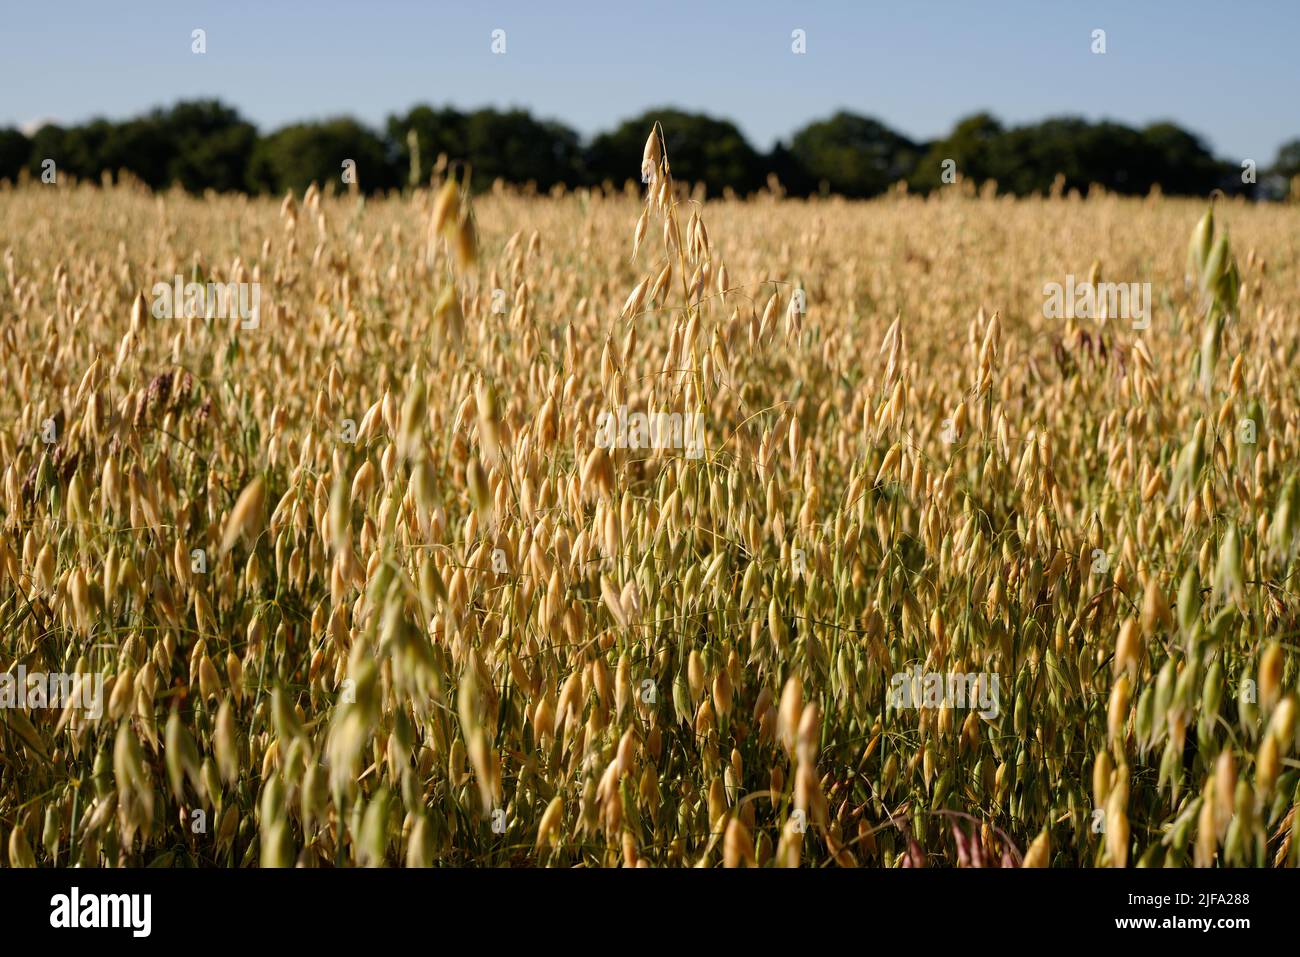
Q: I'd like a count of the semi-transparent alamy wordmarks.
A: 5